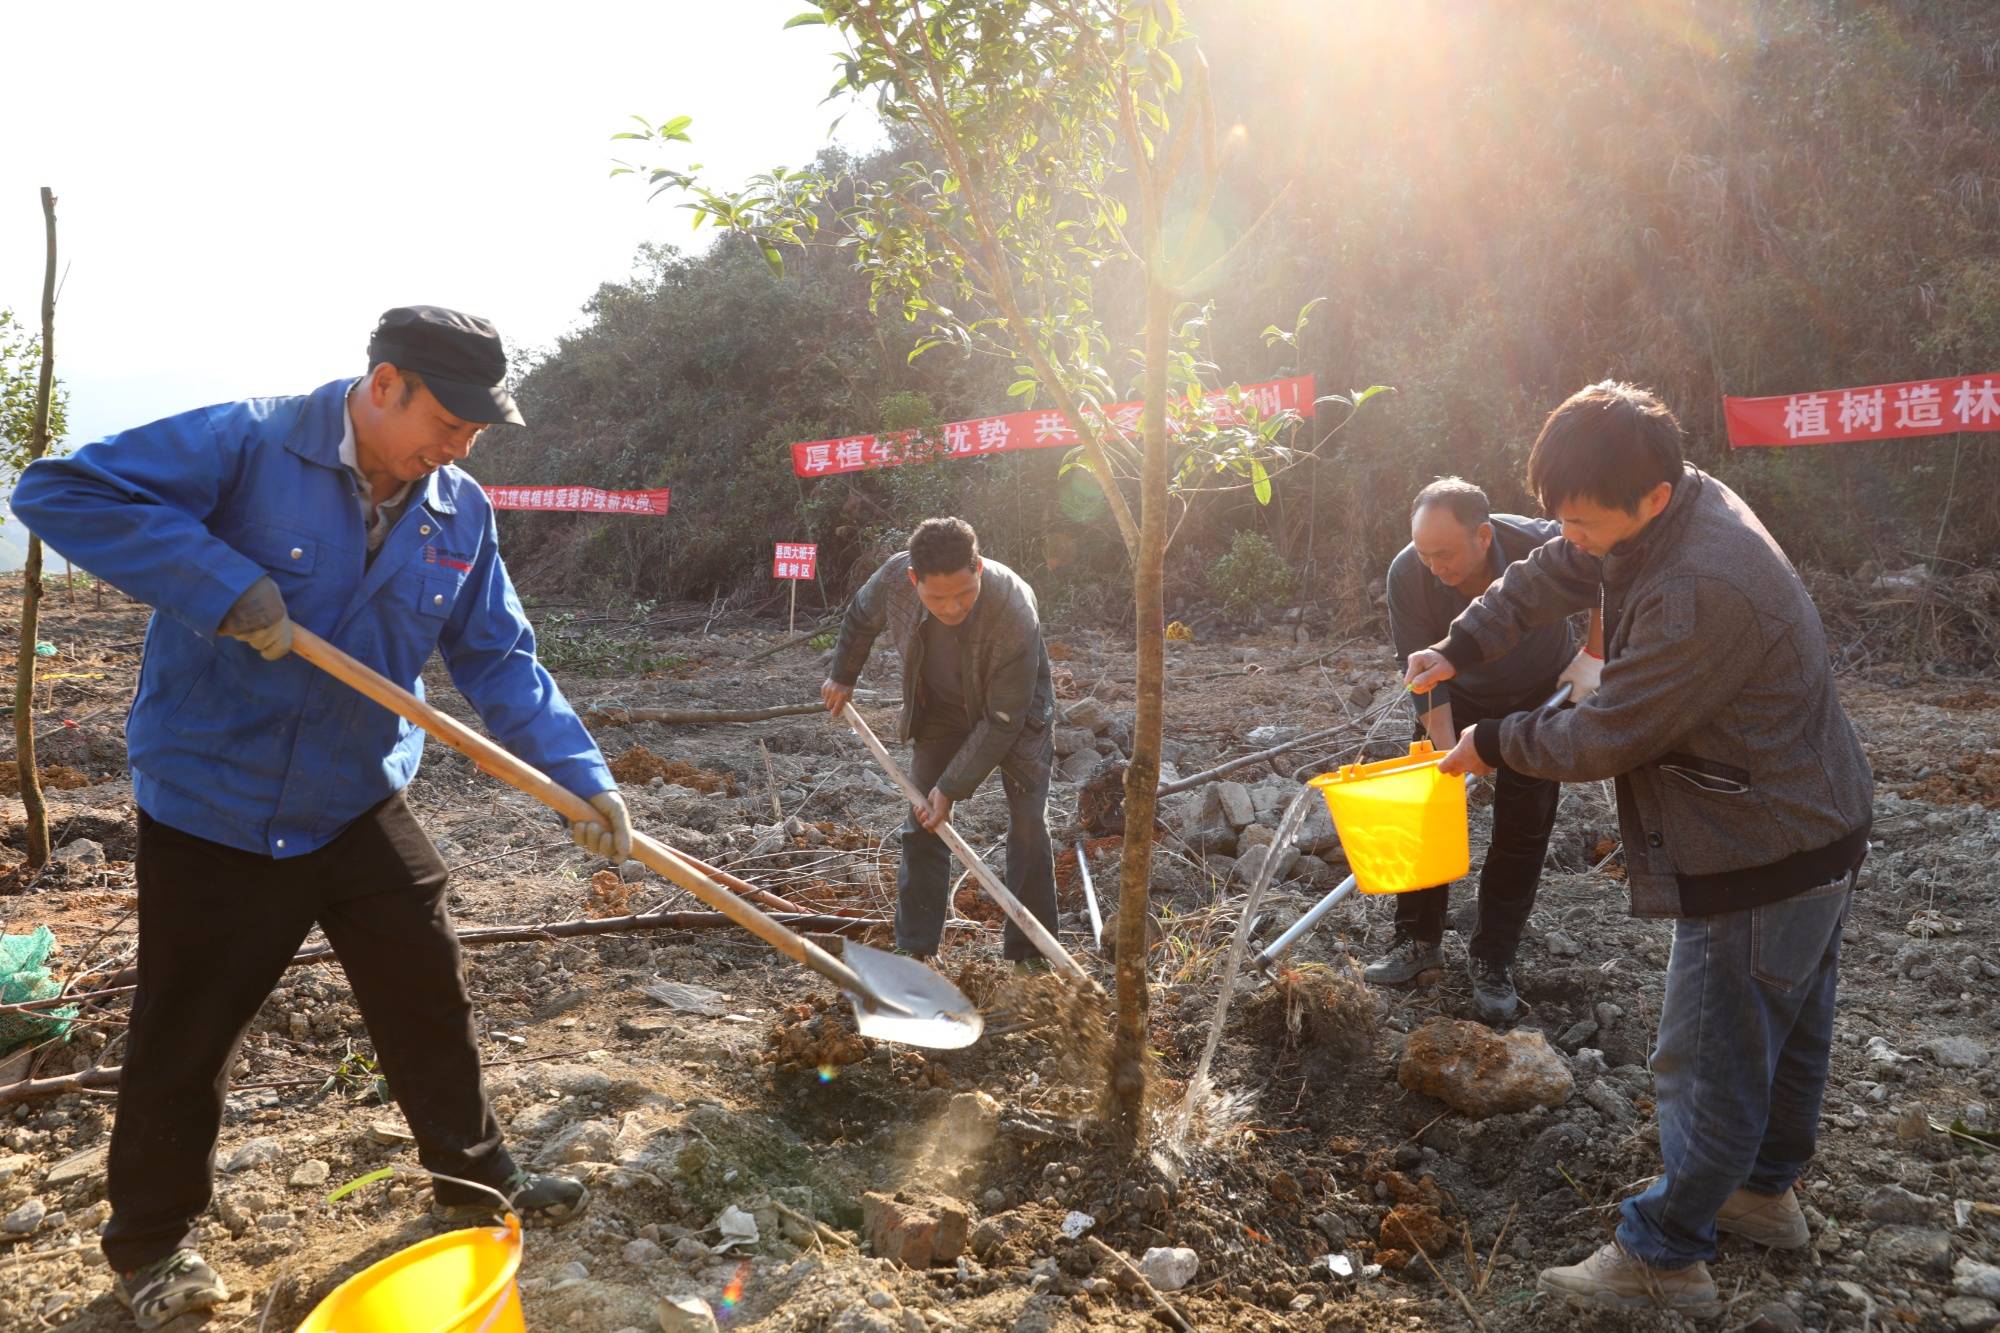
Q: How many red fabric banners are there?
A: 3